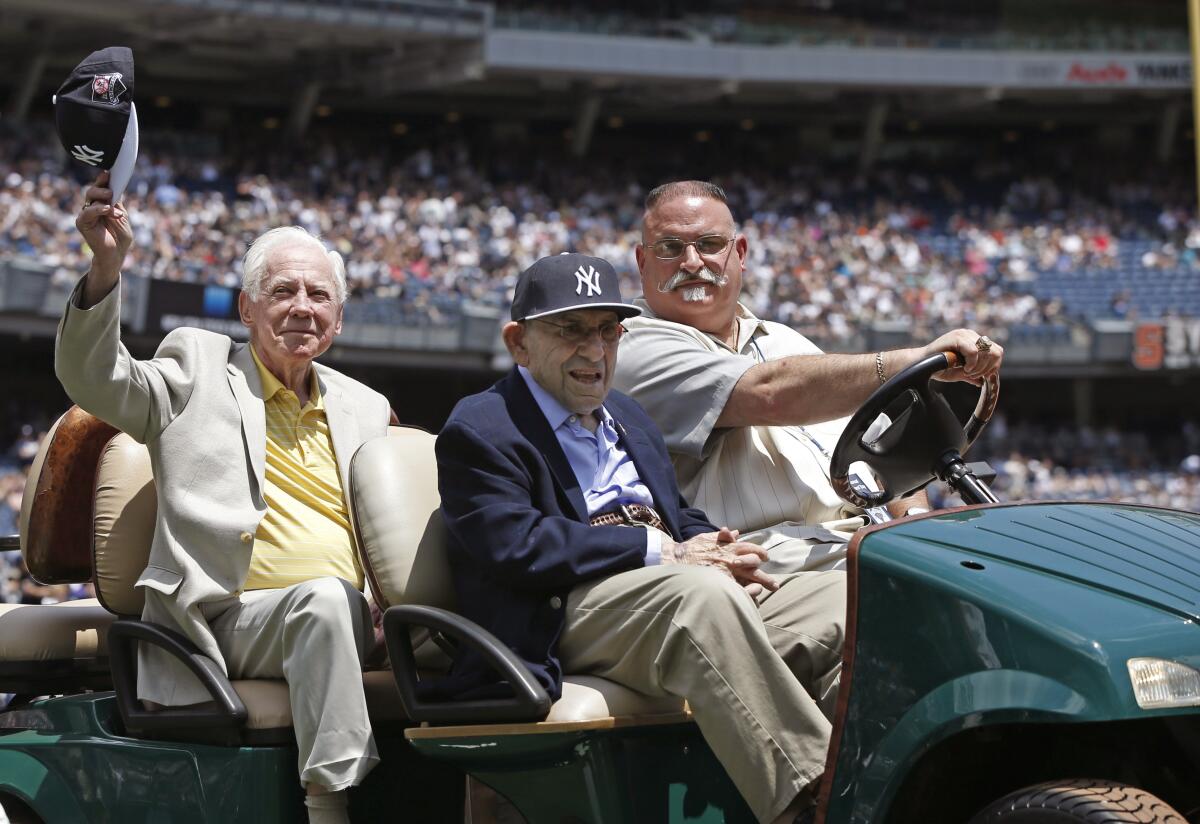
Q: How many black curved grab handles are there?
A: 2